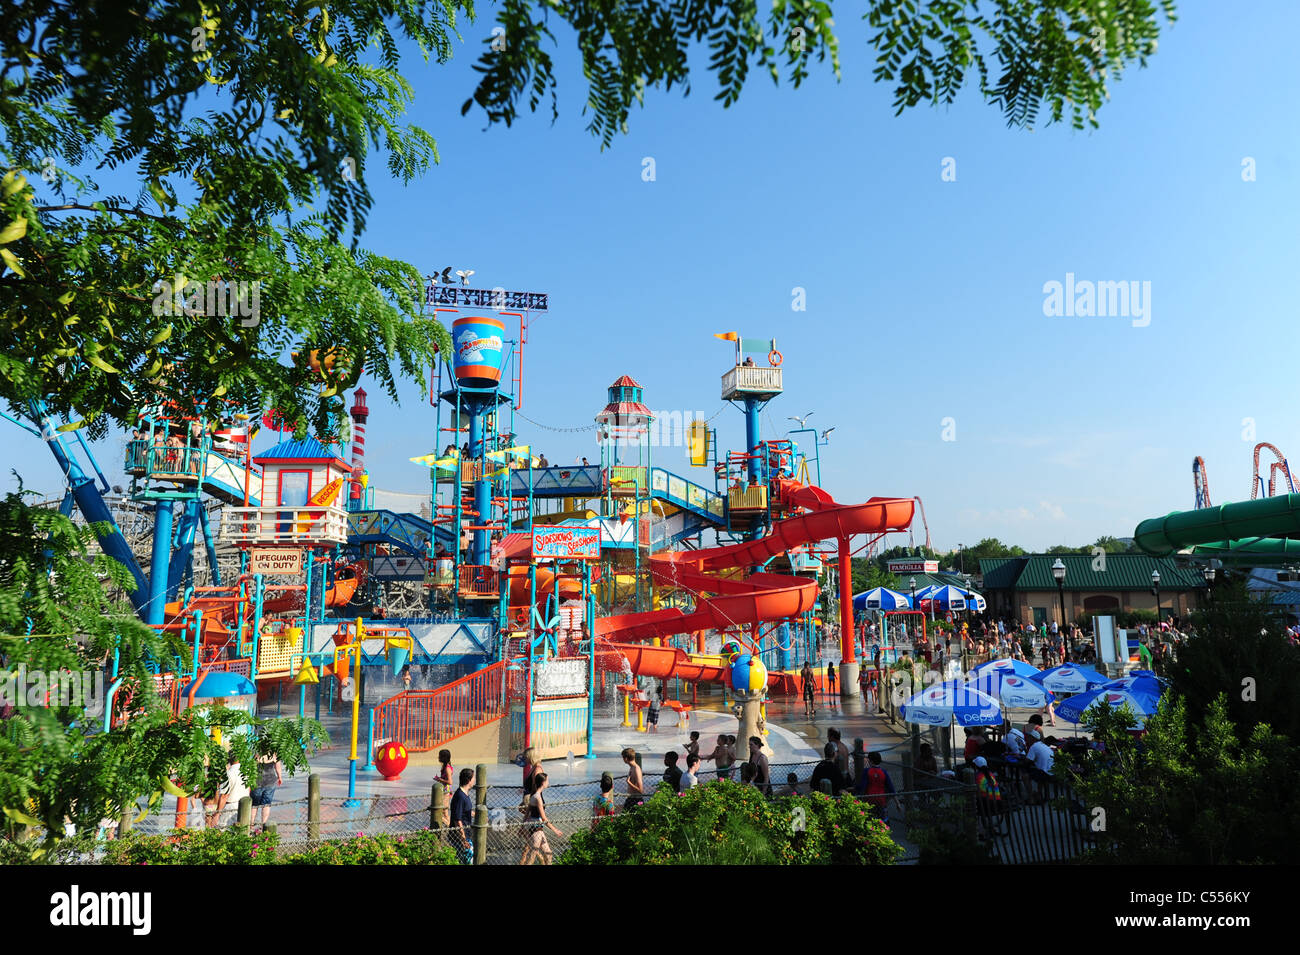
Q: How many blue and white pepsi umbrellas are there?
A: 9